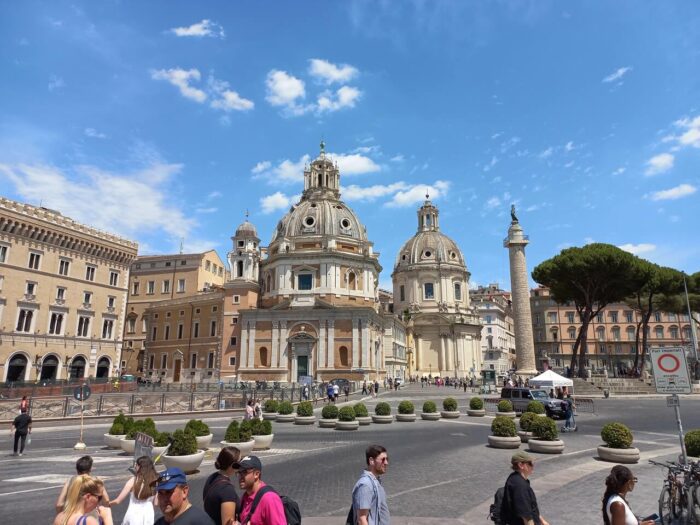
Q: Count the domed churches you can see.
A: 2